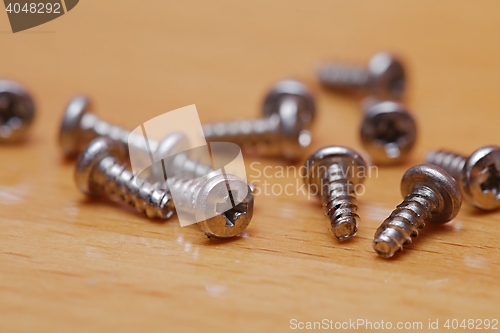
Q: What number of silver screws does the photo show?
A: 12